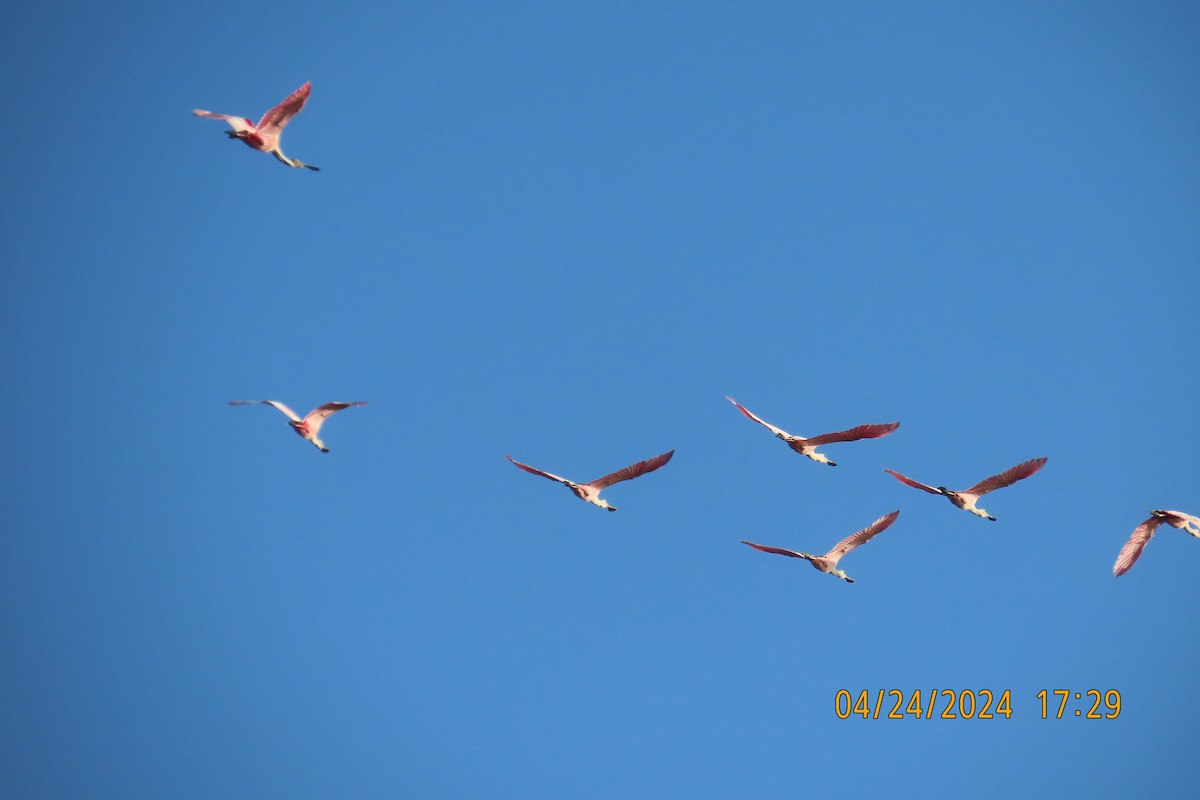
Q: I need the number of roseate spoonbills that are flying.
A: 7